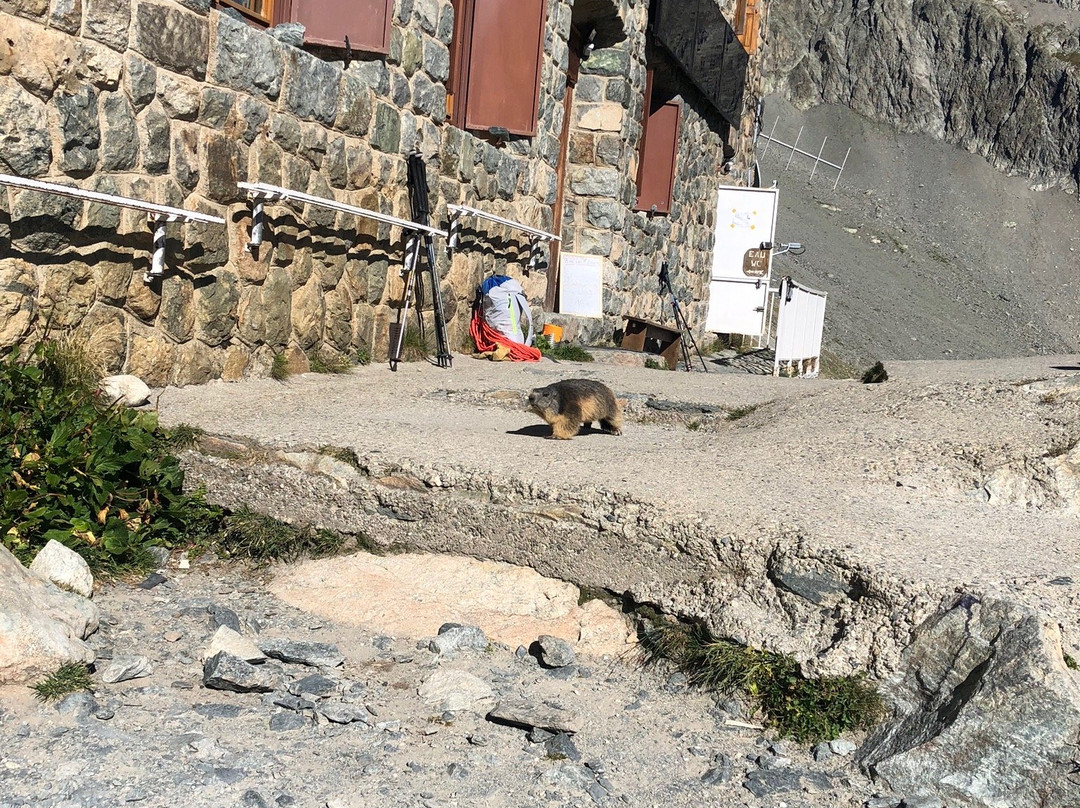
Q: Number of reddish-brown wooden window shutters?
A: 3